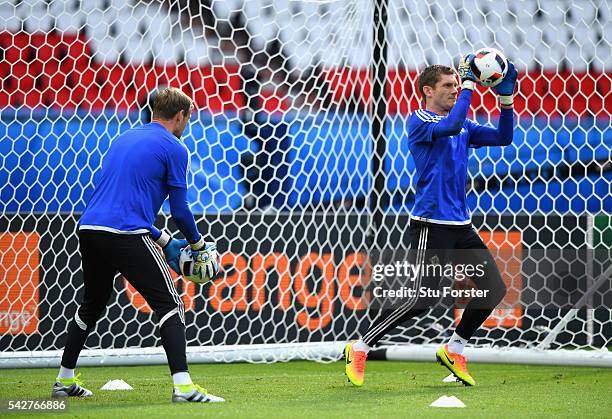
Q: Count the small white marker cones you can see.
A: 3